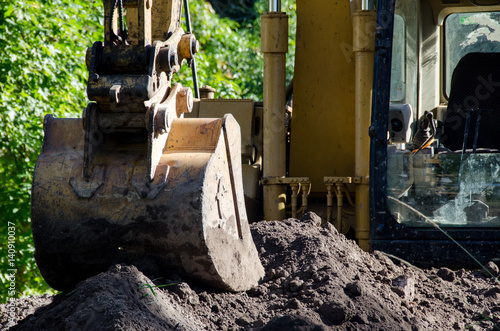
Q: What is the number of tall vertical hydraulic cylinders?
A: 2